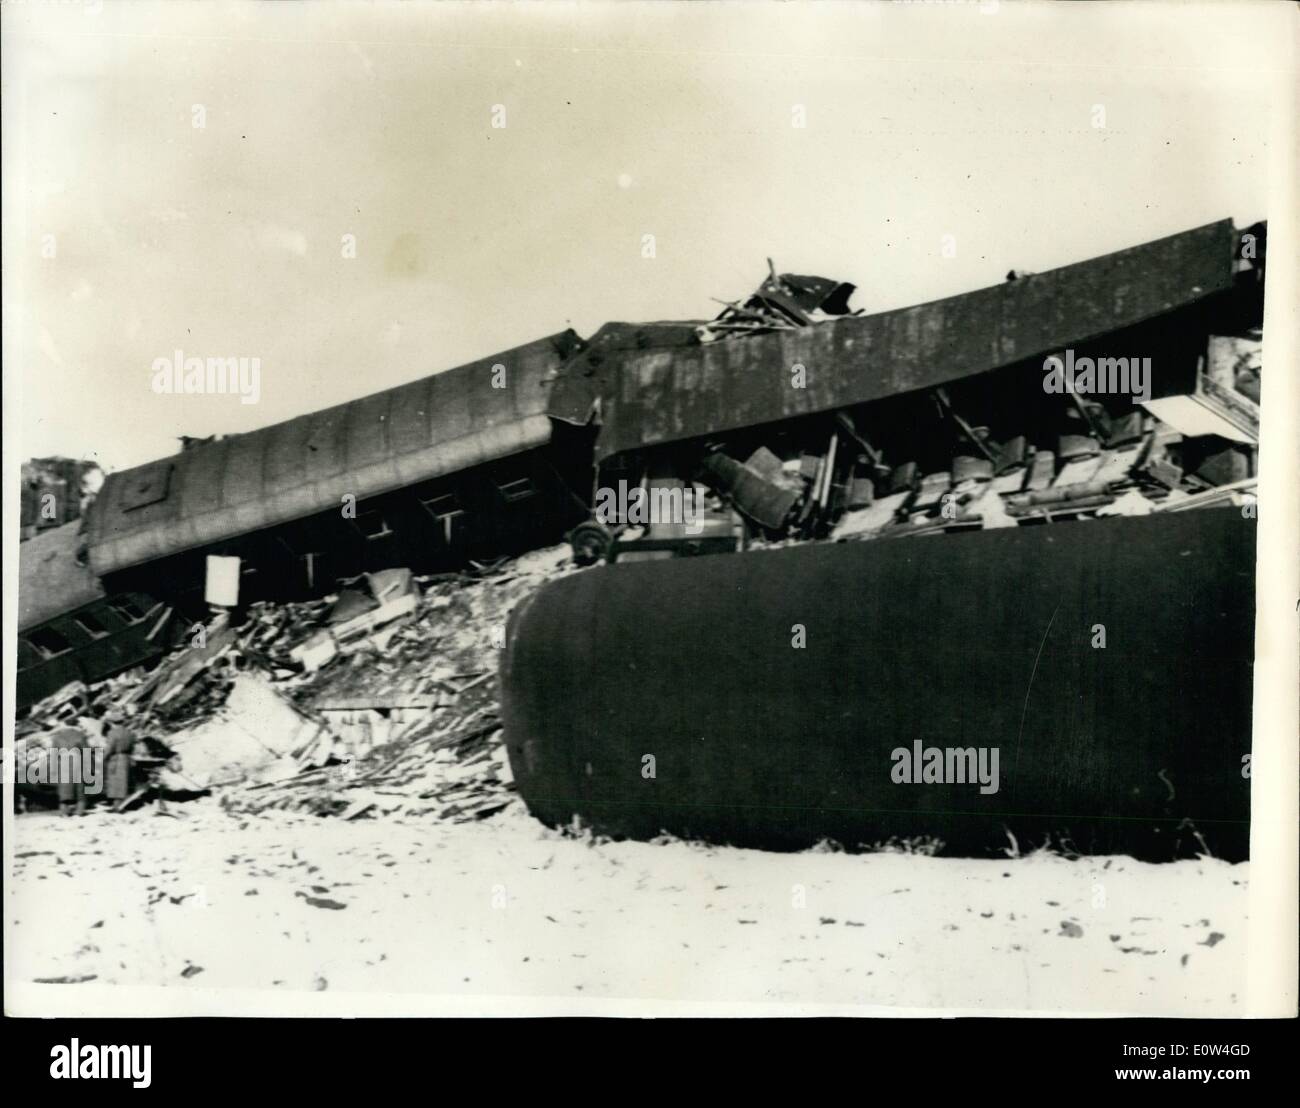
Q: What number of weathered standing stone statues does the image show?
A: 0